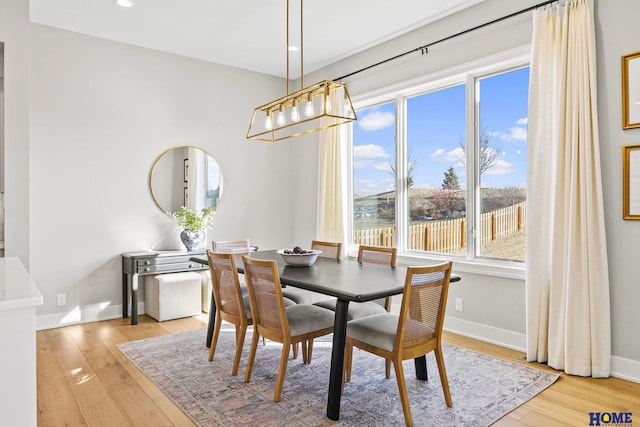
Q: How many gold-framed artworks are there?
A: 2